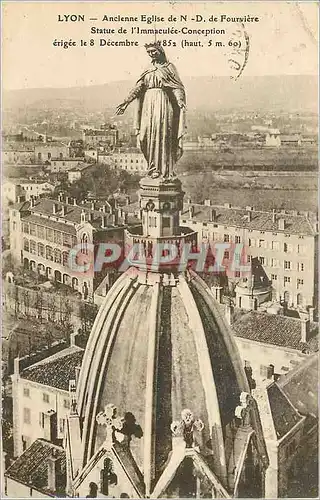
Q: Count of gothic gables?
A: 3